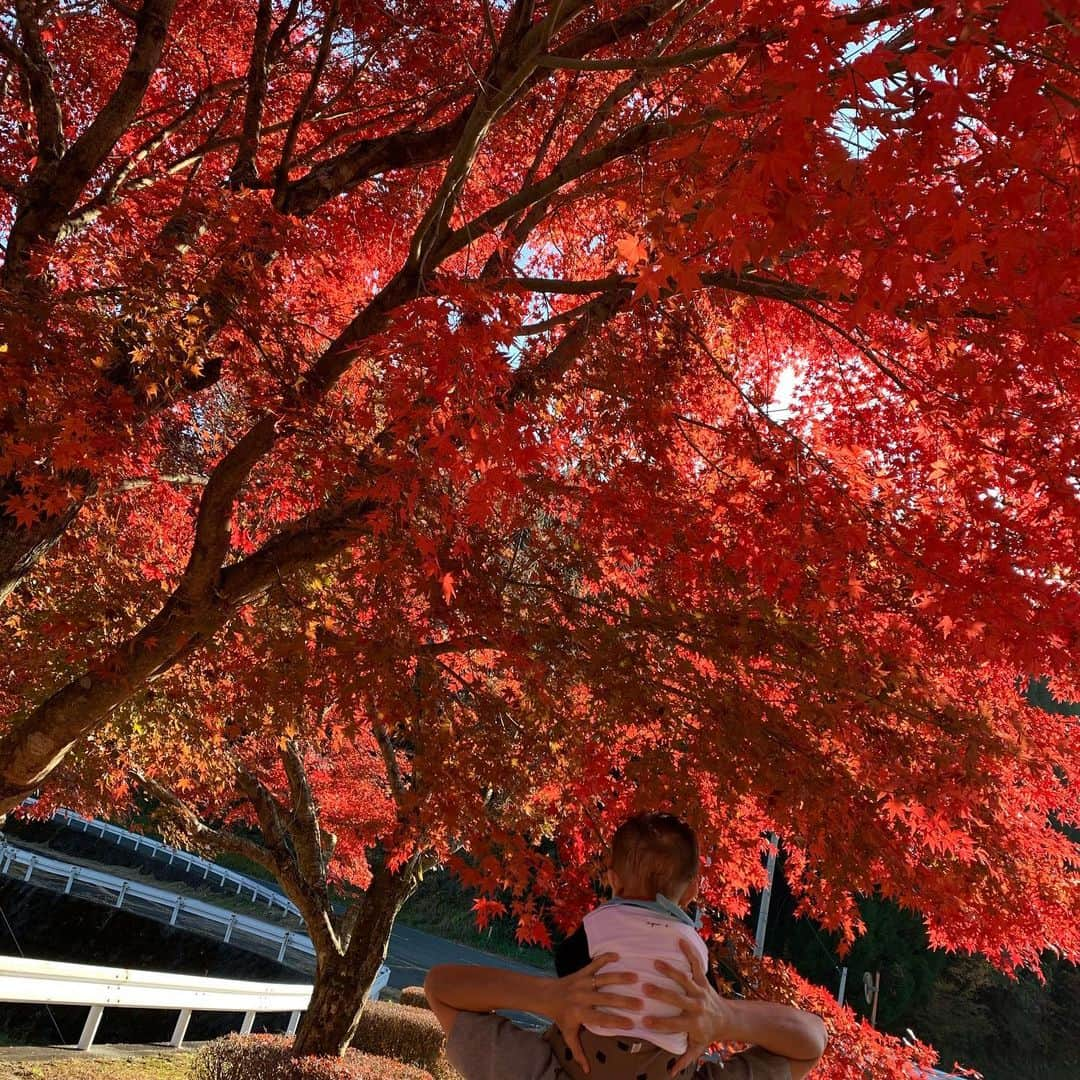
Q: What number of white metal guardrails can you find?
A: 3